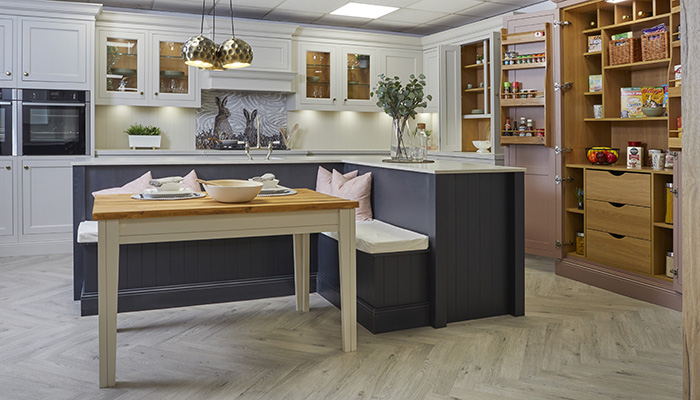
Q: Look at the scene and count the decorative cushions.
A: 4